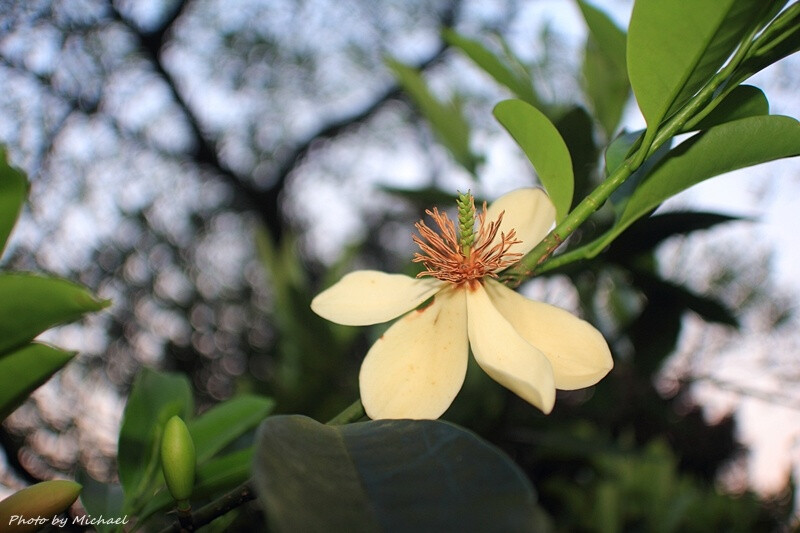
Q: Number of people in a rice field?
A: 0